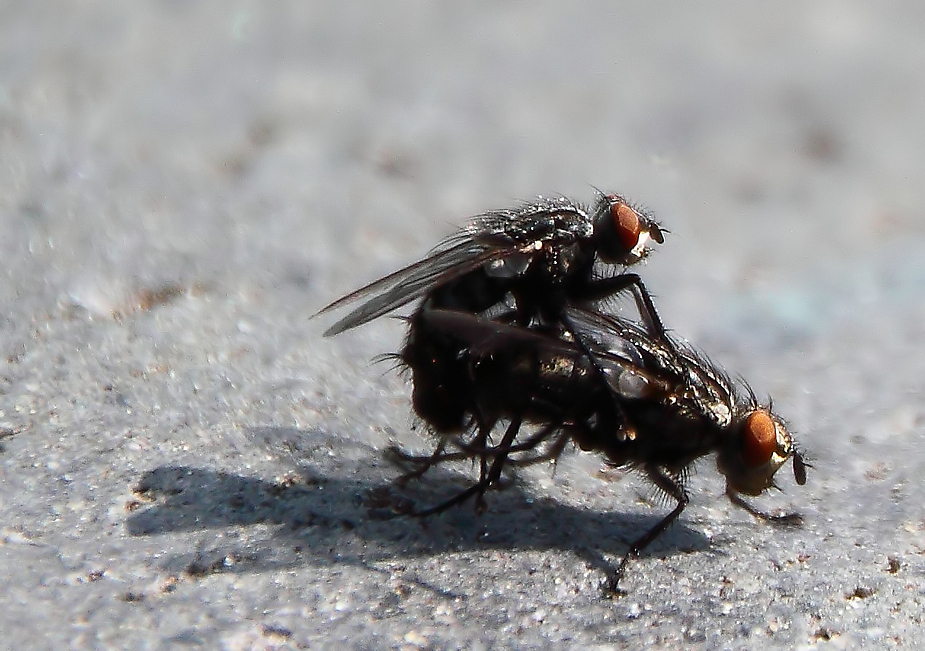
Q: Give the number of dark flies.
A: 2